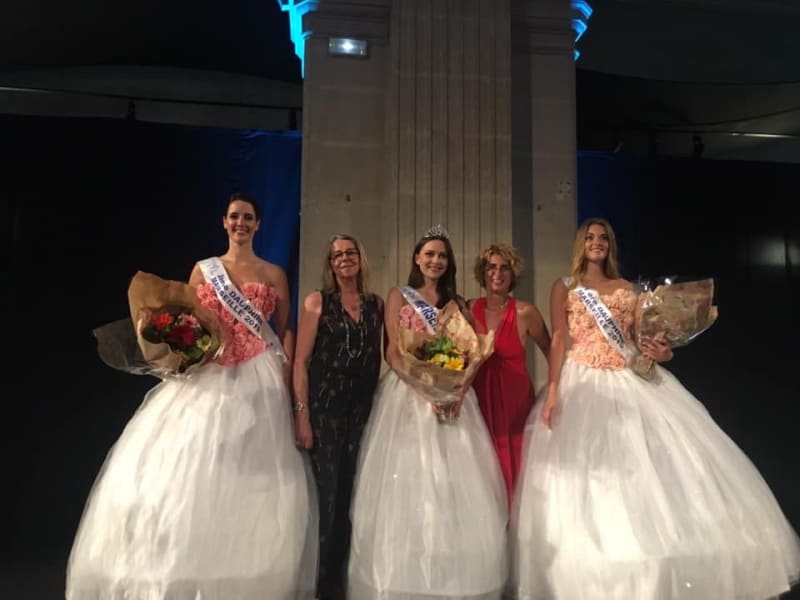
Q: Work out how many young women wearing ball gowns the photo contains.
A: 3